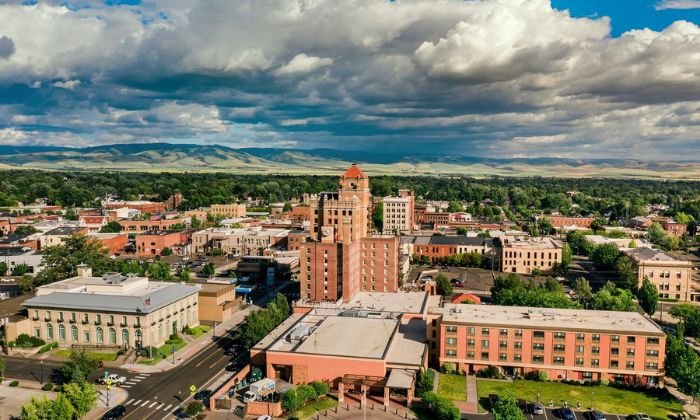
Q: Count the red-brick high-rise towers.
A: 1